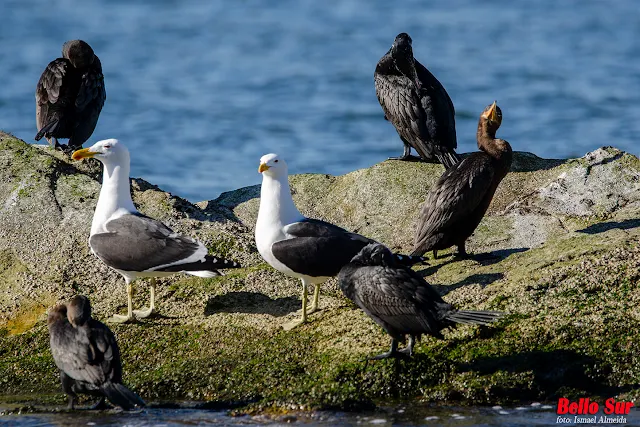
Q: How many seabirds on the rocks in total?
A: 7